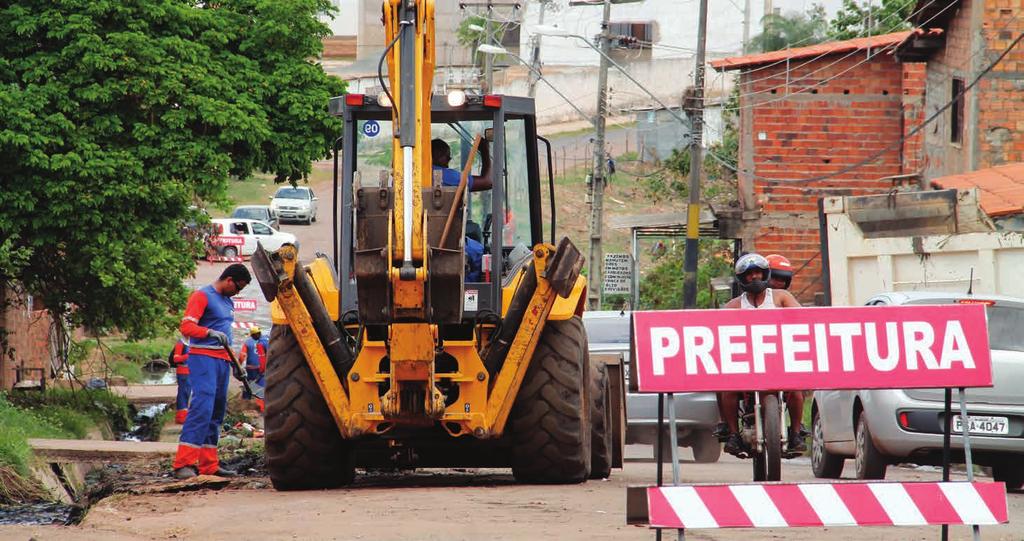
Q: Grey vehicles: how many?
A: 3